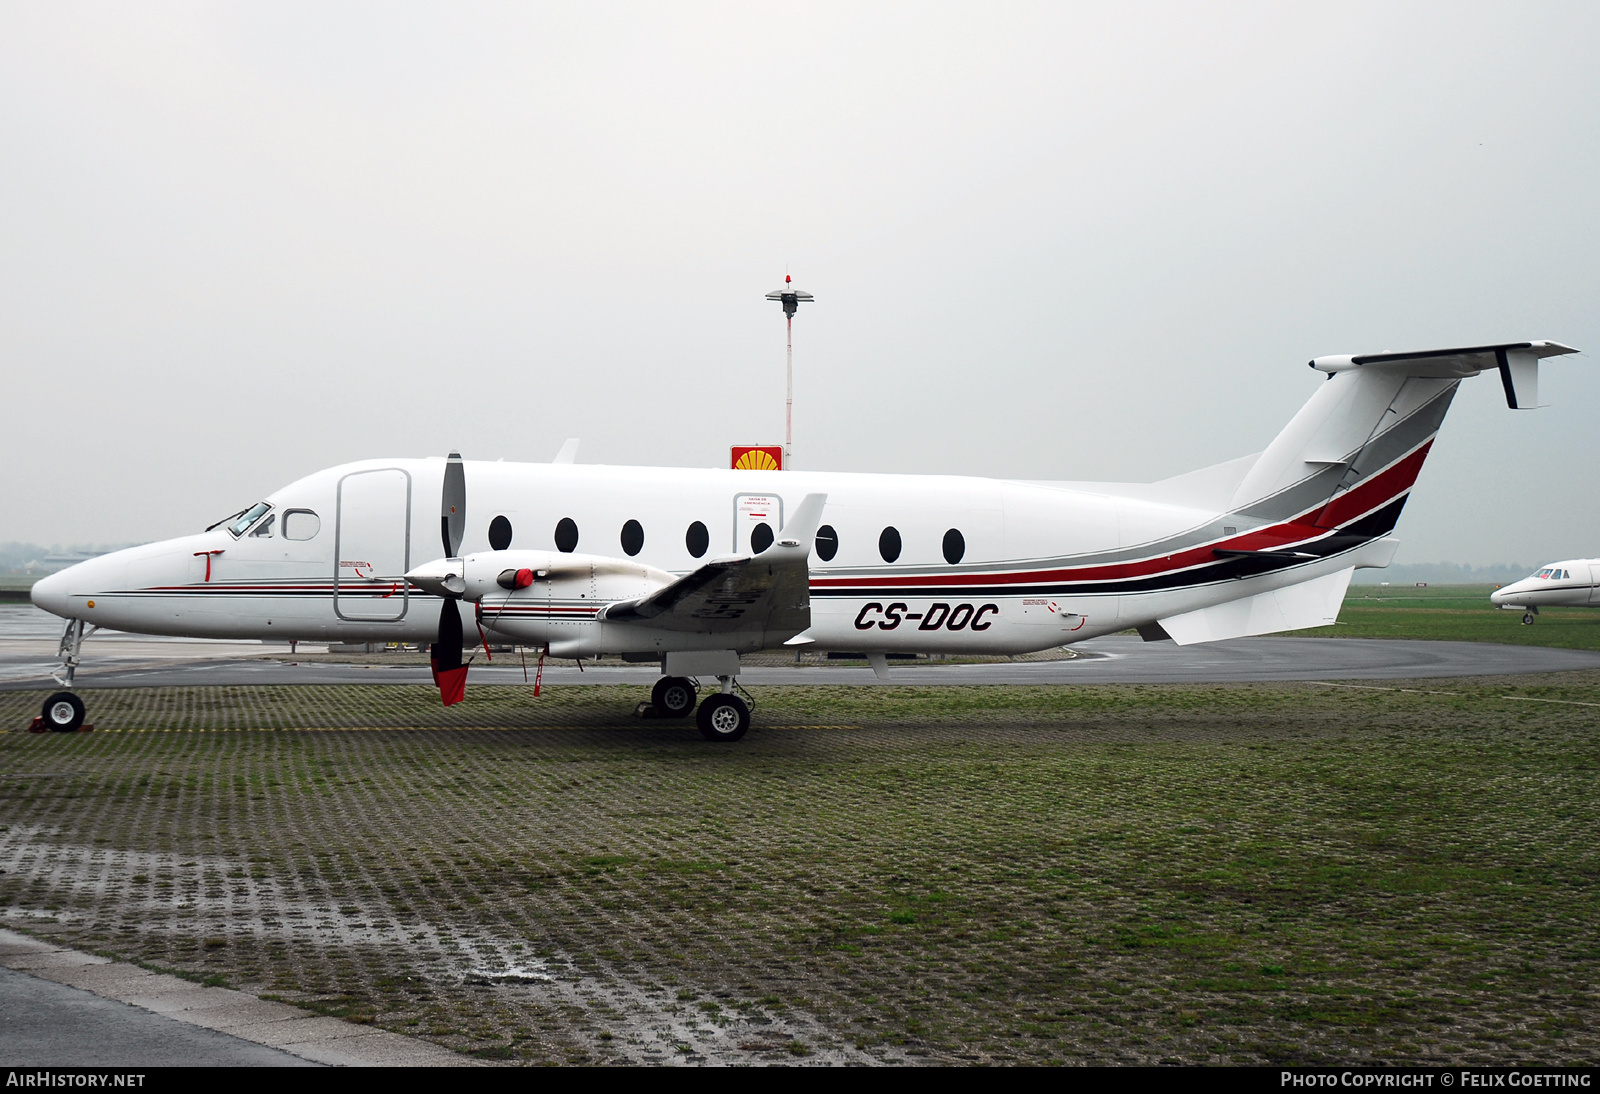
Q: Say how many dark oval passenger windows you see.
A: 8